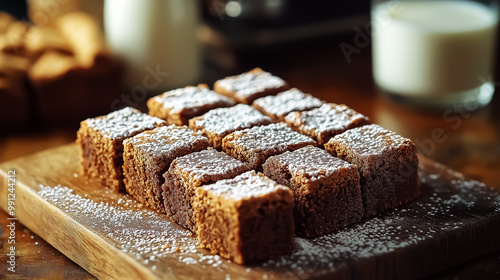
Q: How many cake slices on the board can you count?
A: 12